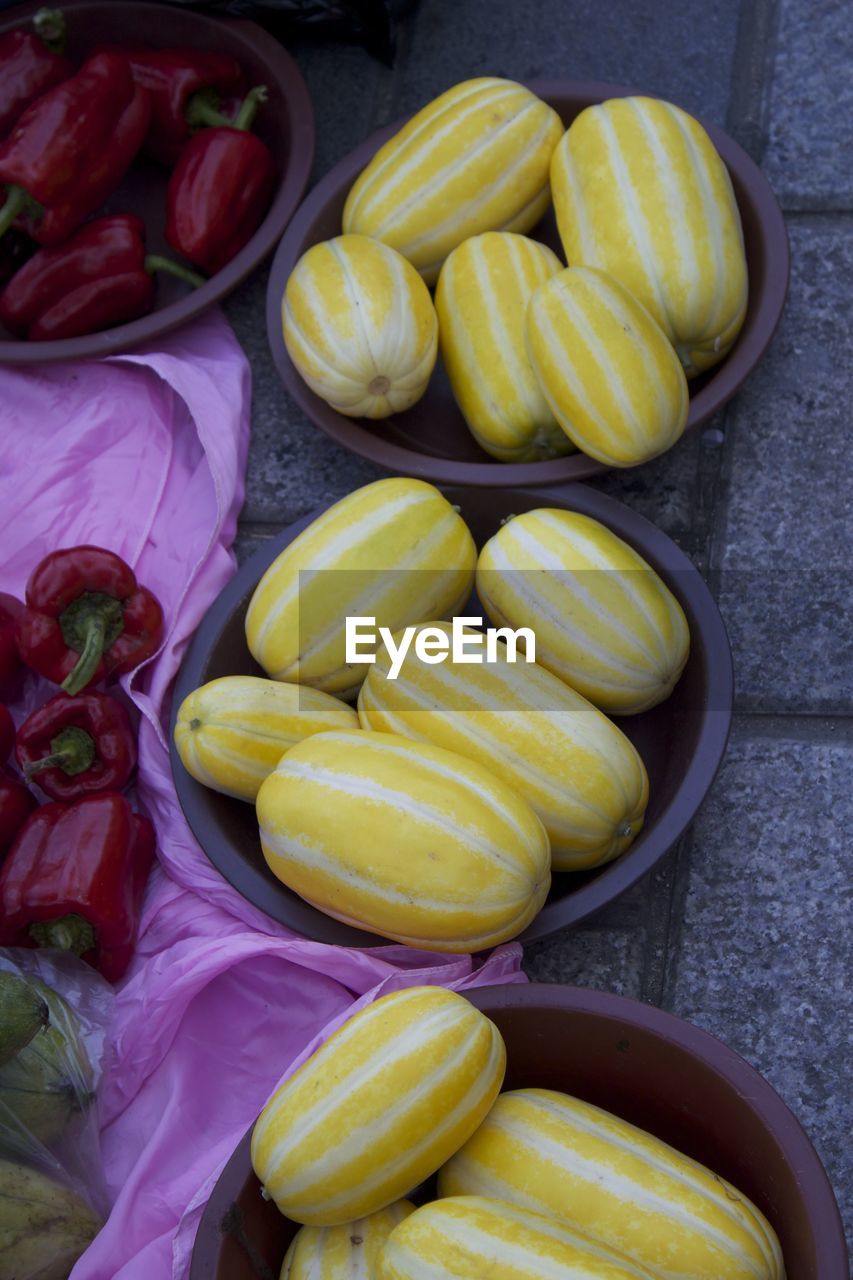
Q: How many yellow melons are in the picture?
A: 14